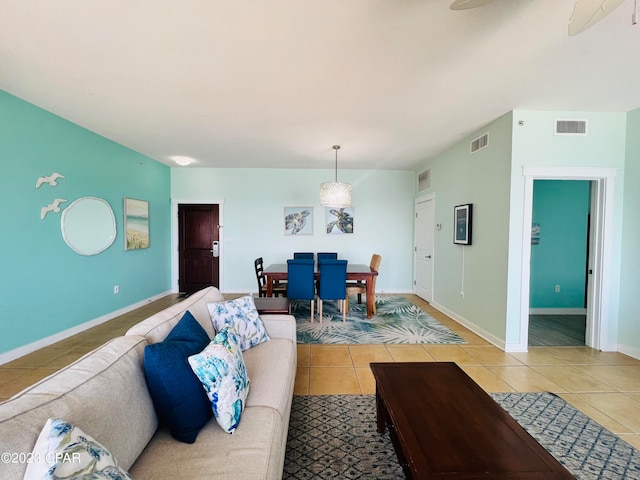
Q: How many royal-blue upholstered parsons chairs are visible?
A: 4